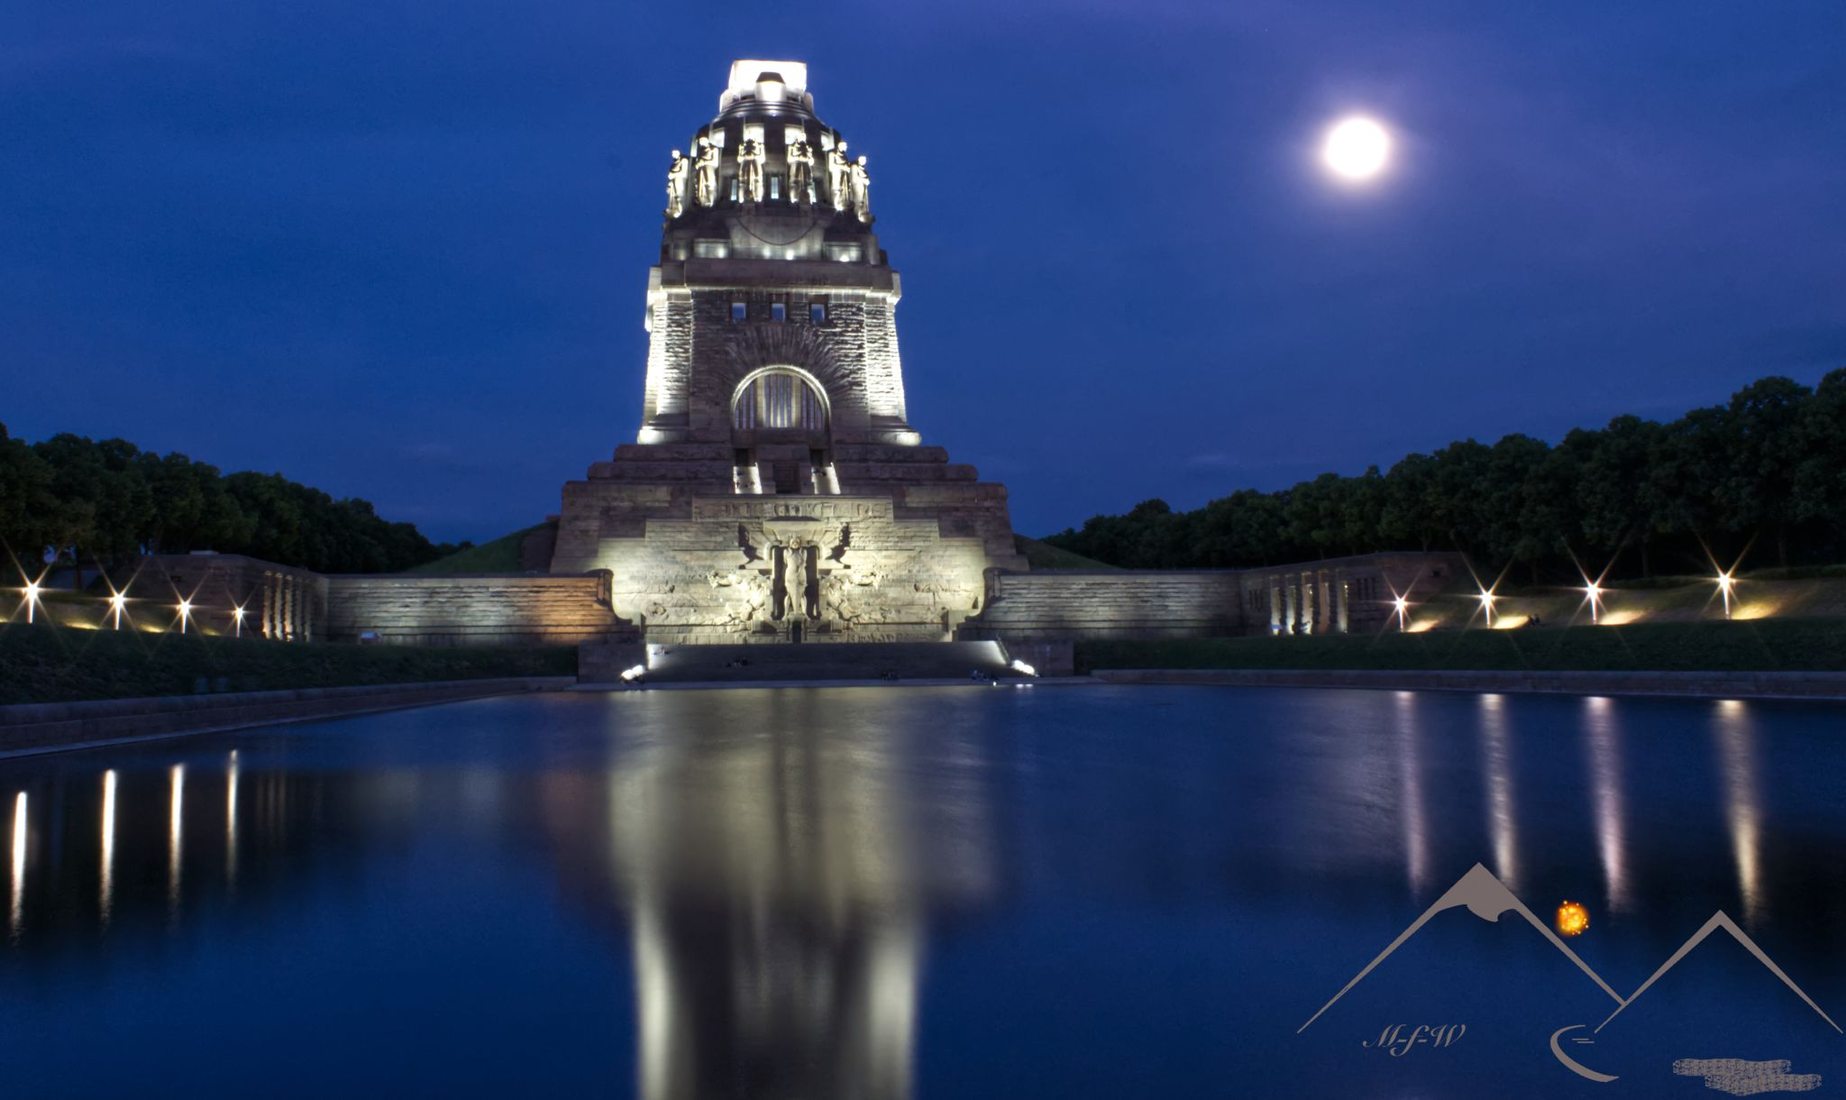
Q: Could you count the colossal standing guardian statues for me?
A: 6